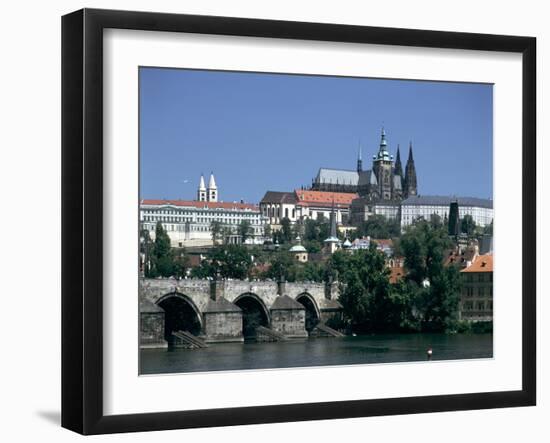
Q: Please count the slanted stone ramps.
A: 3